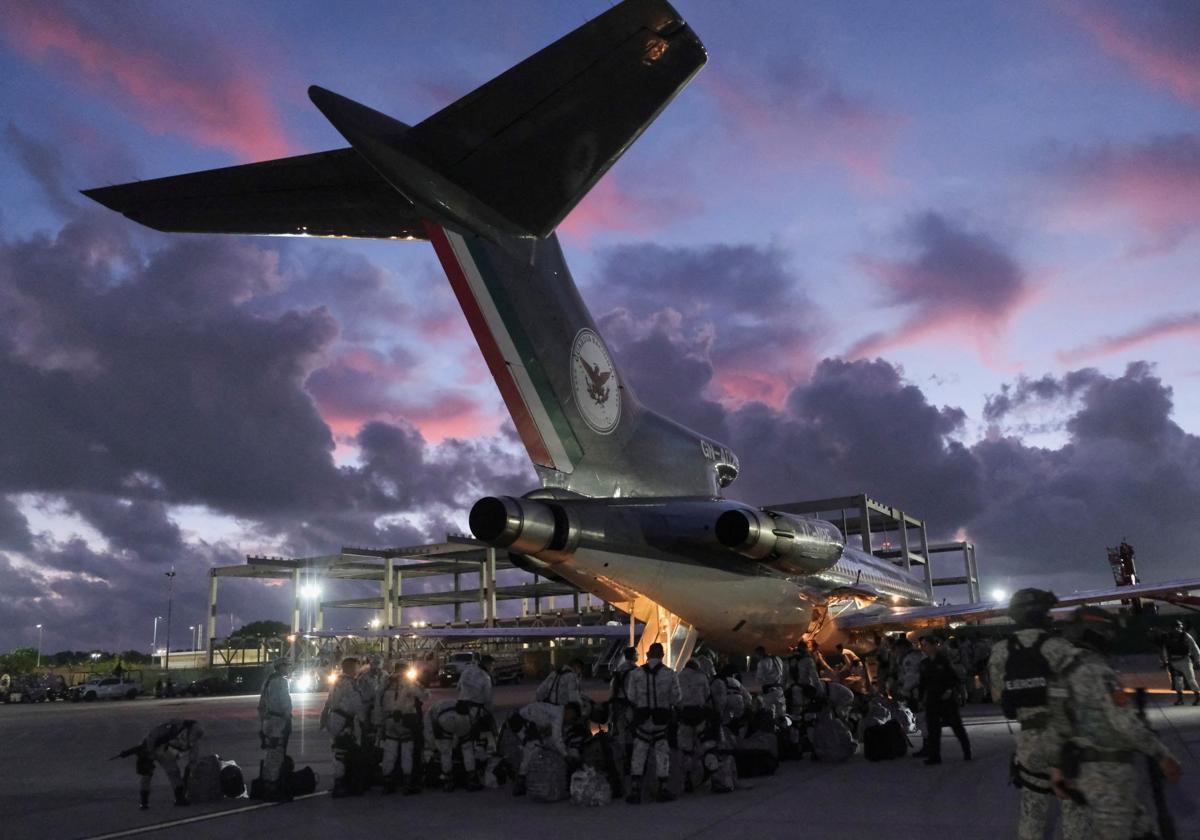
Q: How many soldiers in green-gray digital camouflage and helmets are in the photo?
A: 2